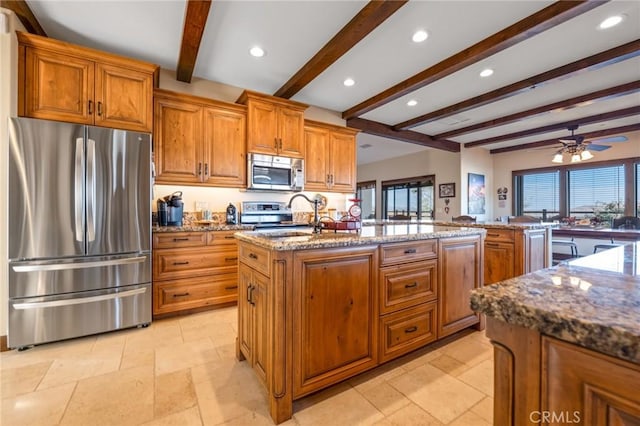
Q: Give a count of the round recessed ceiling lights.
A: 6